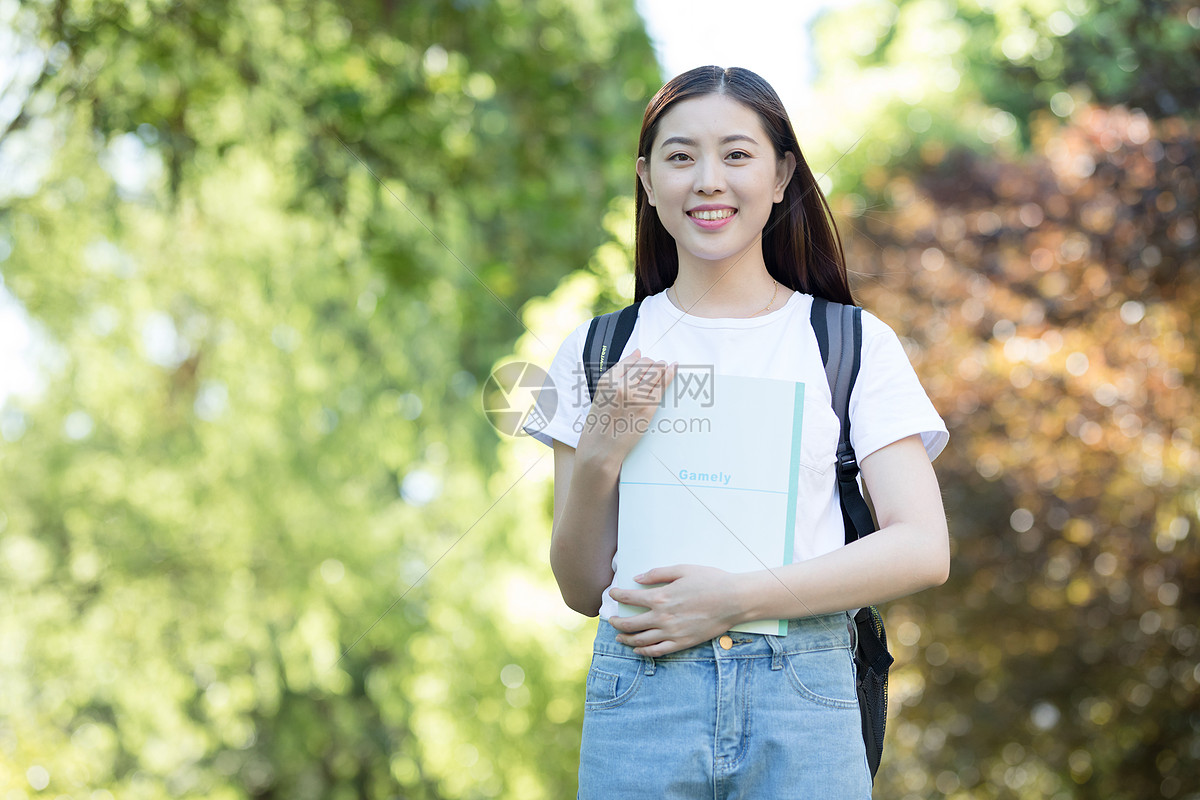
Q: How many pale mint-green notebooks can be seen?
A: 1